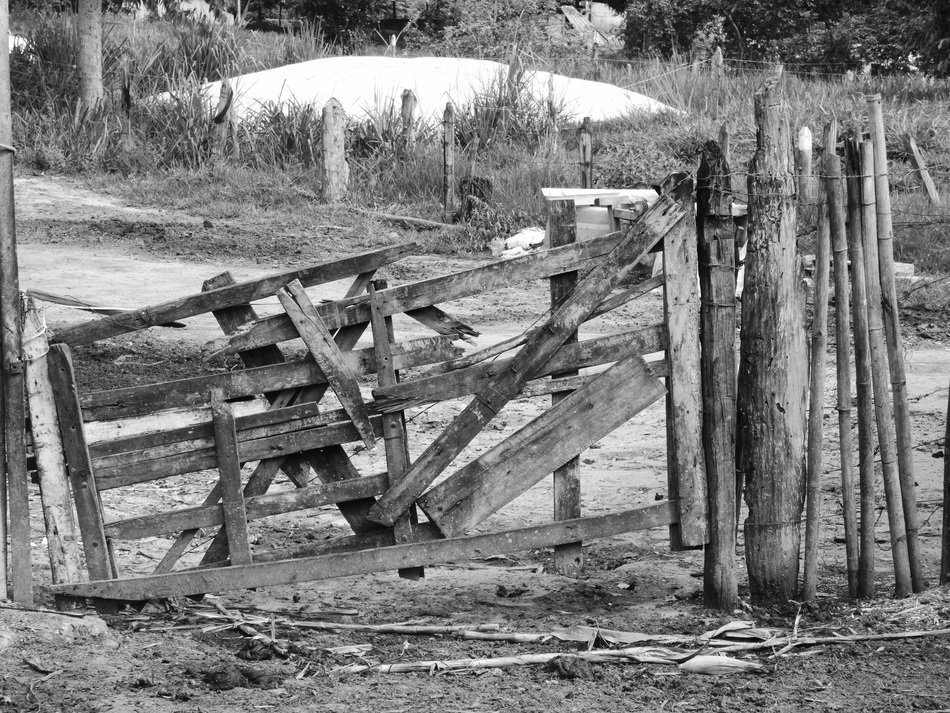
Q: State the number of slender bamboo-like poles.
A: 5